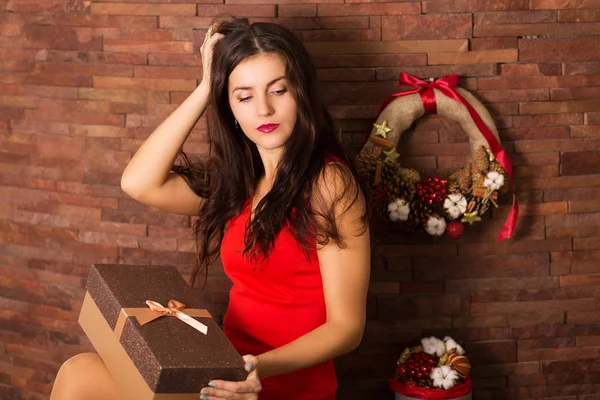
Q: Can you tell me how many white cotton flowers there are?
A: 7